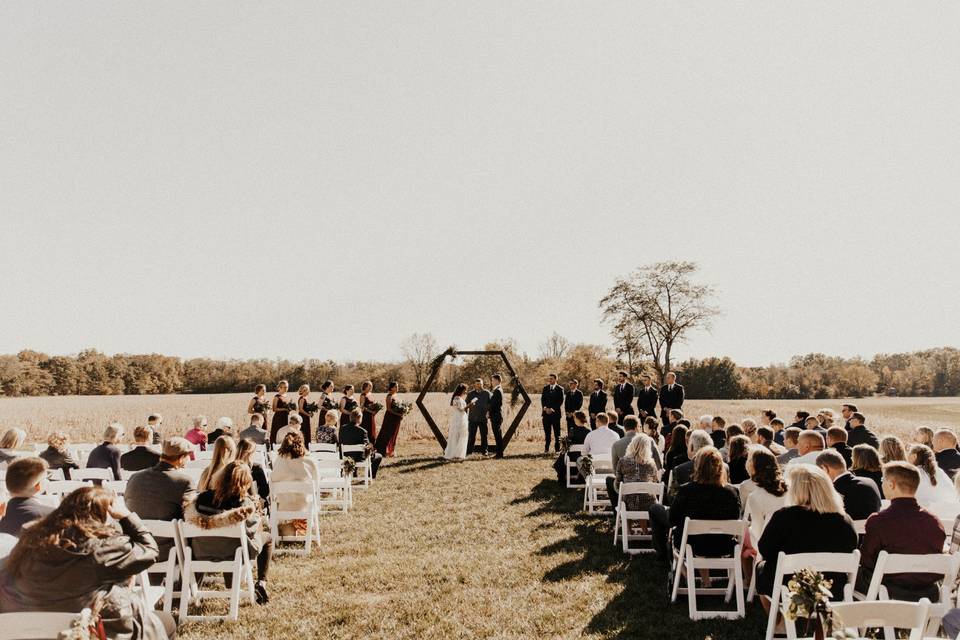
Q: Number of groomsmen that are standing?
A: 6